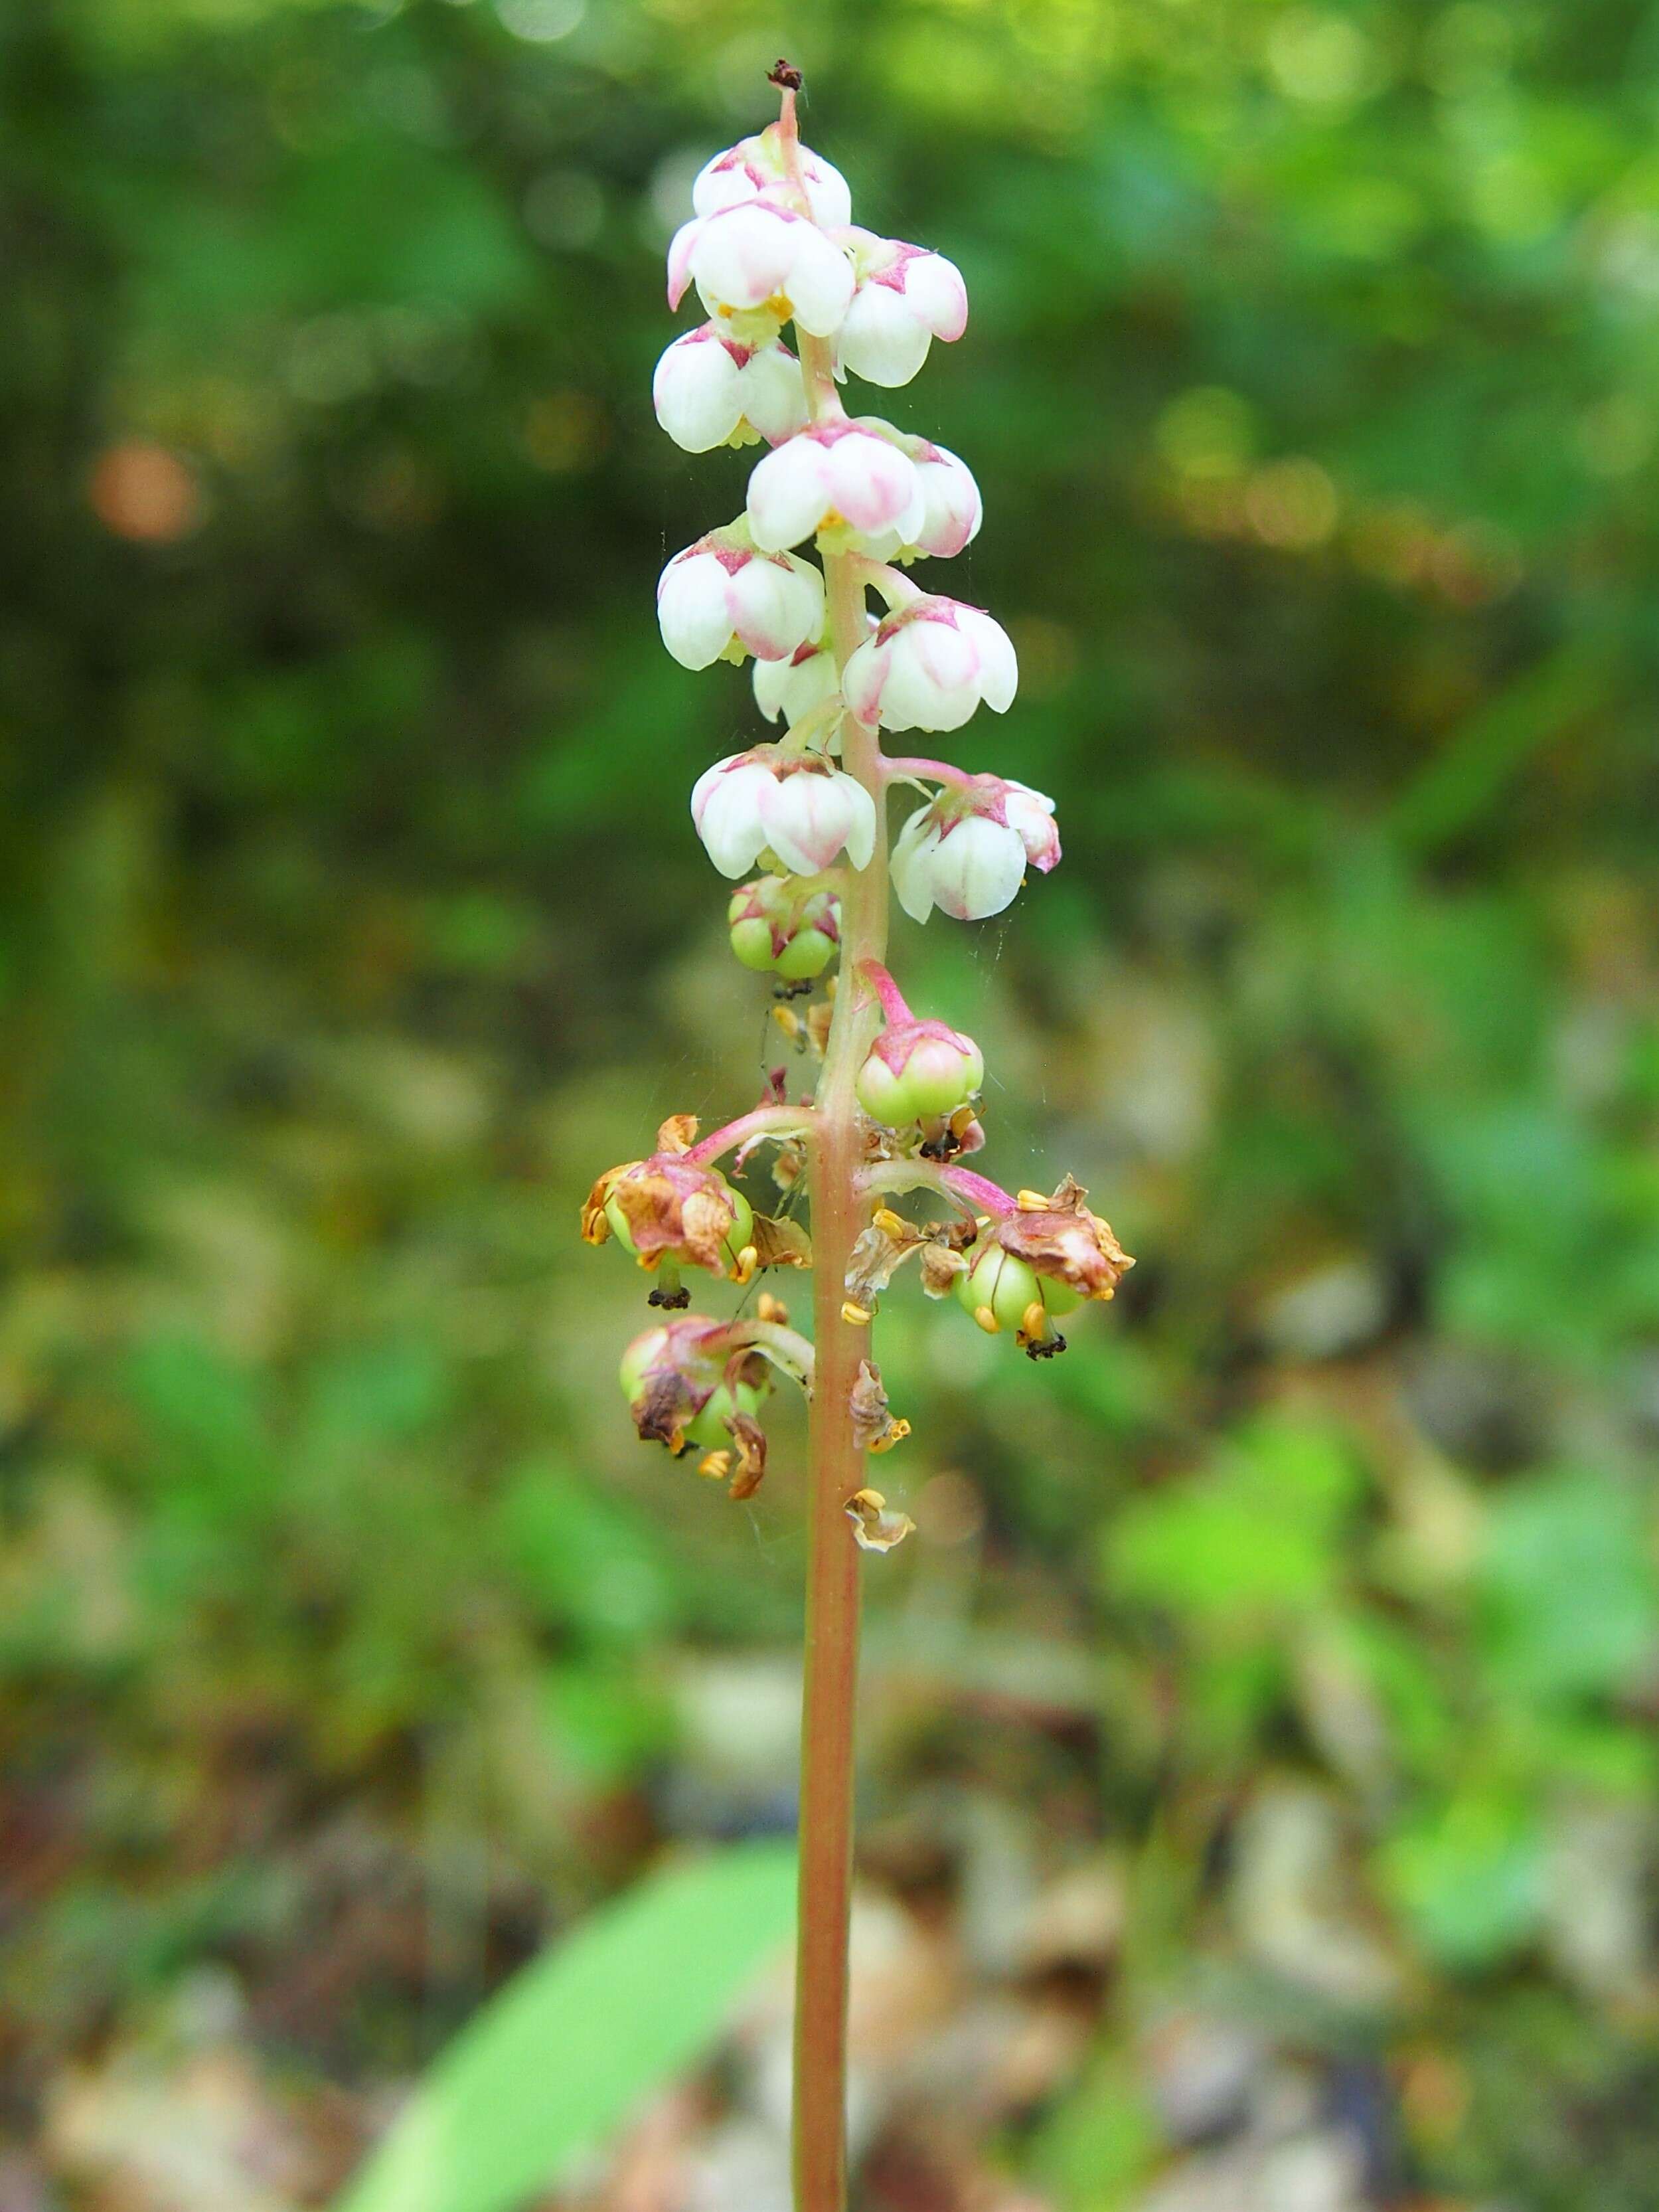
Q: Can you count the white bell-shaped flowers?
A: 11